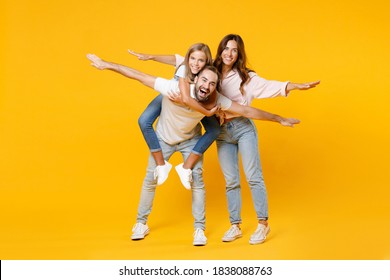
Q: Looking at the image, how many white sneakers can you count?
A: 6